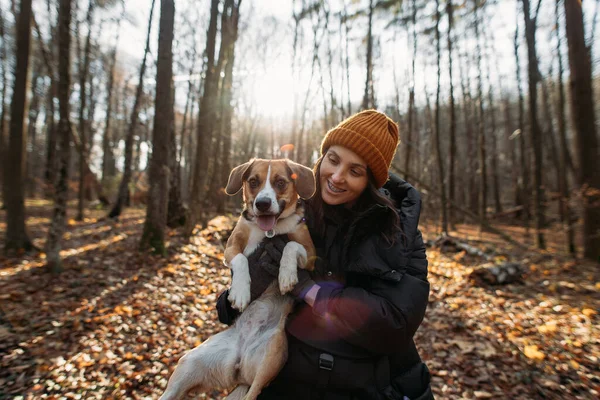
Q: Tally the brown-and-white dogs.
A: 1